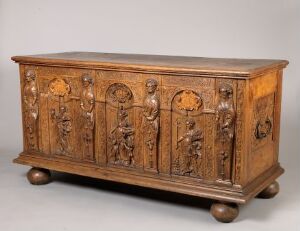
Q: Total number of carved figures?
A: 7